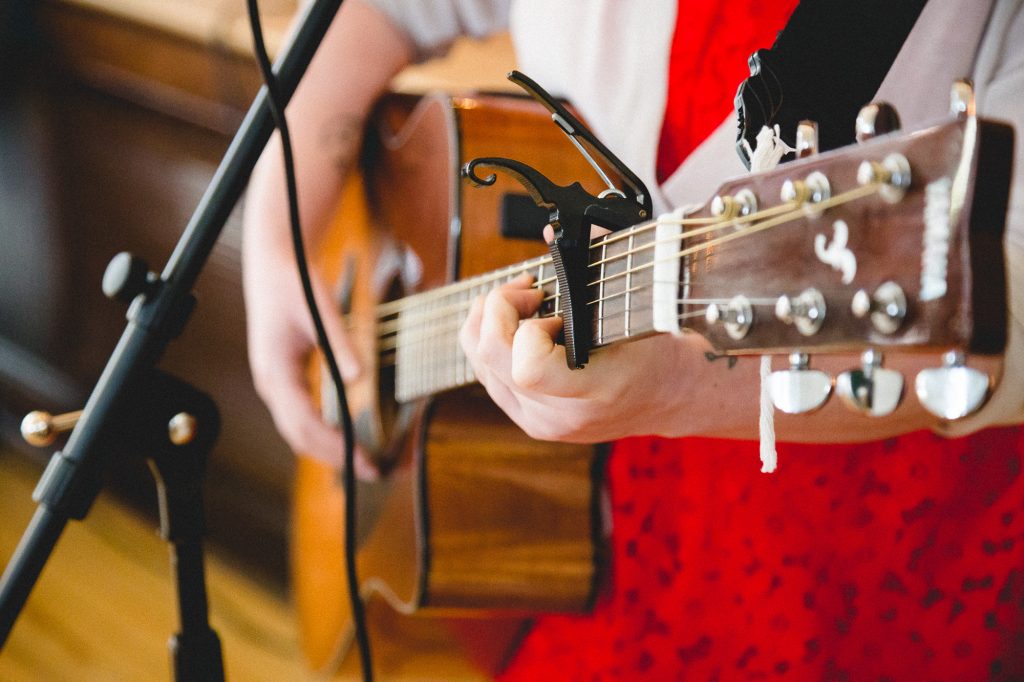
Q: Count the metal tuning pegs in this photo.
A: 6